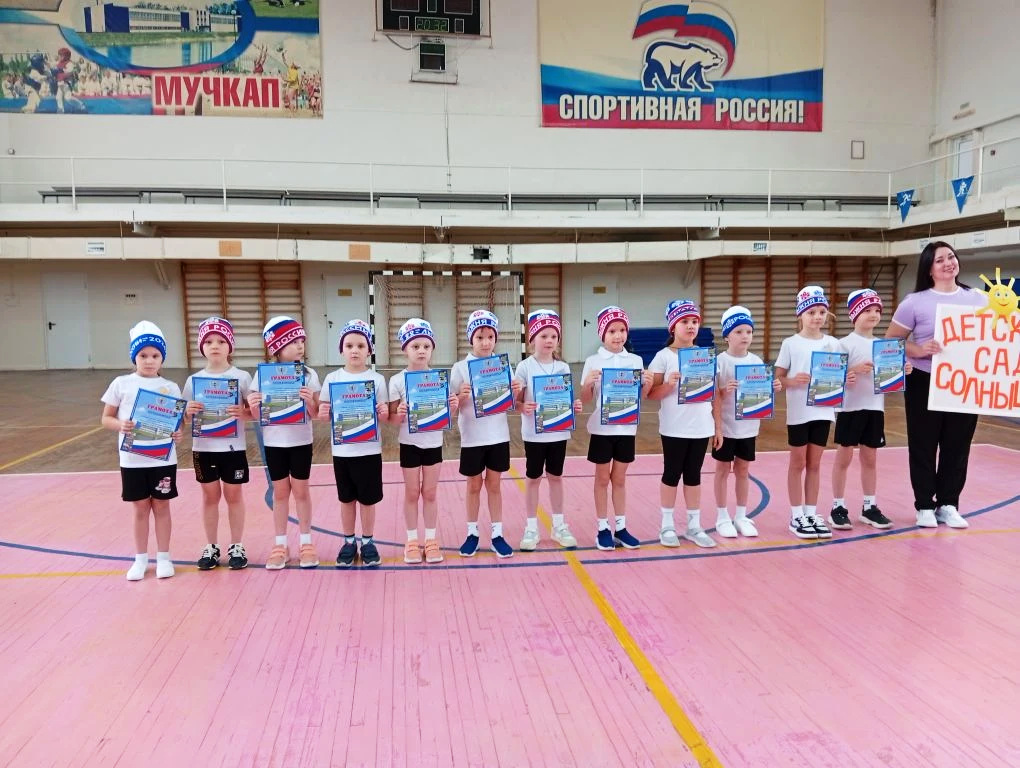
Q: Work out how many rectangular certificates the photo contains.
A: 12